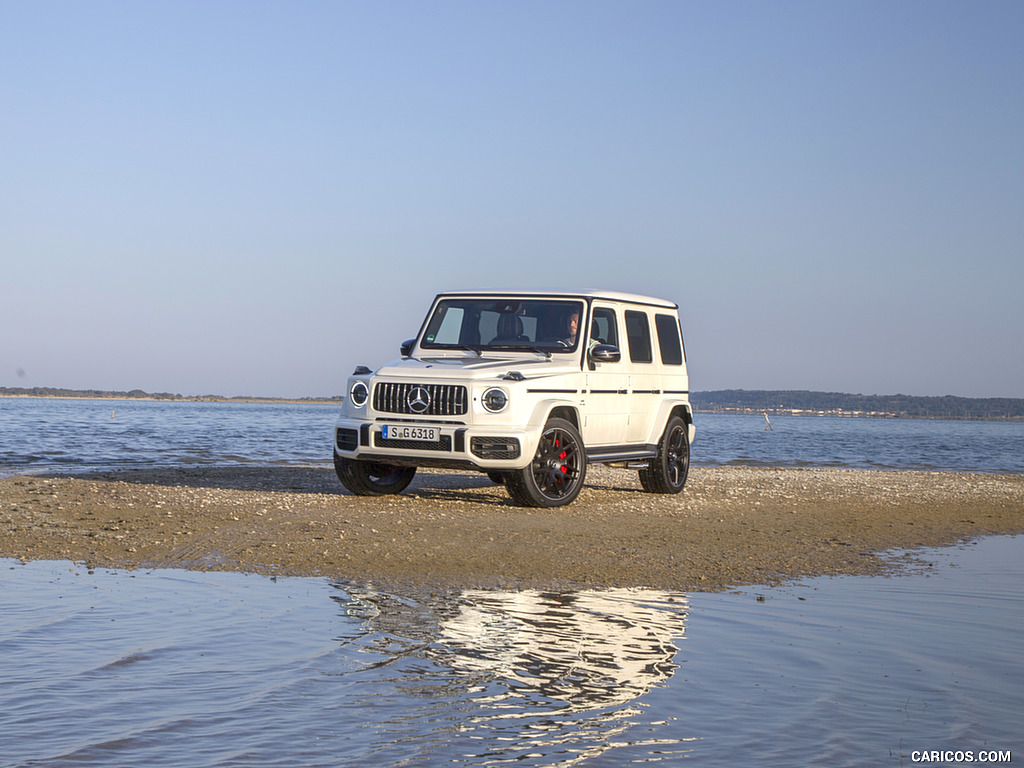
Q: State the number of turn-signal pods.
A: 2